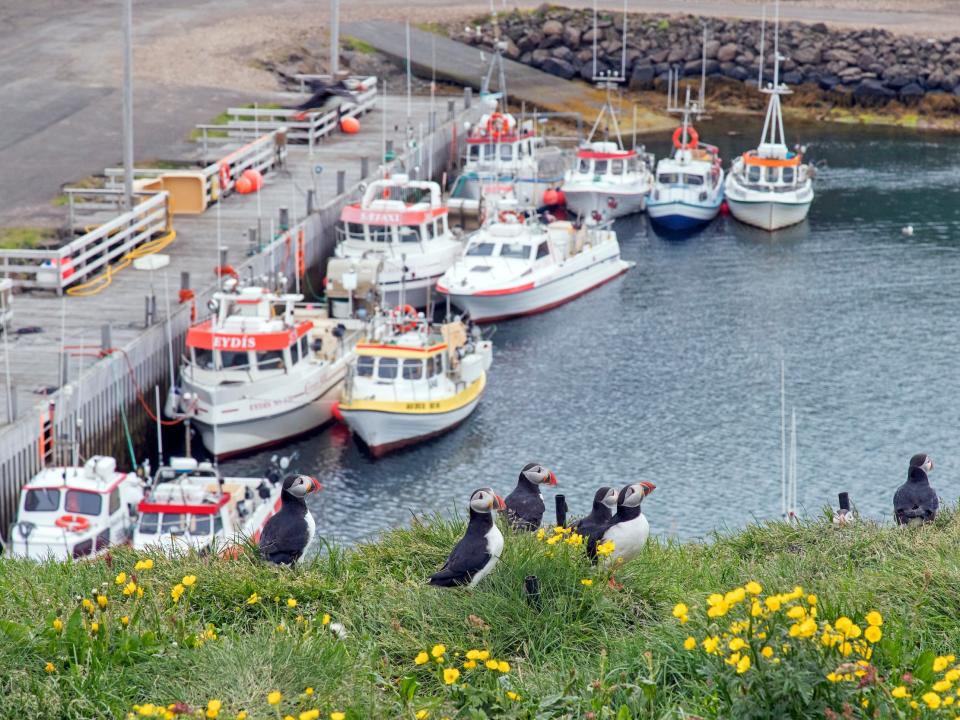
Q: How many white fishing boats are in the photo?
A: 10